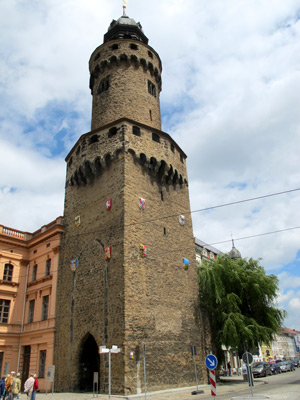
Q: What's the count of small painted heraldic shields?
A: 8